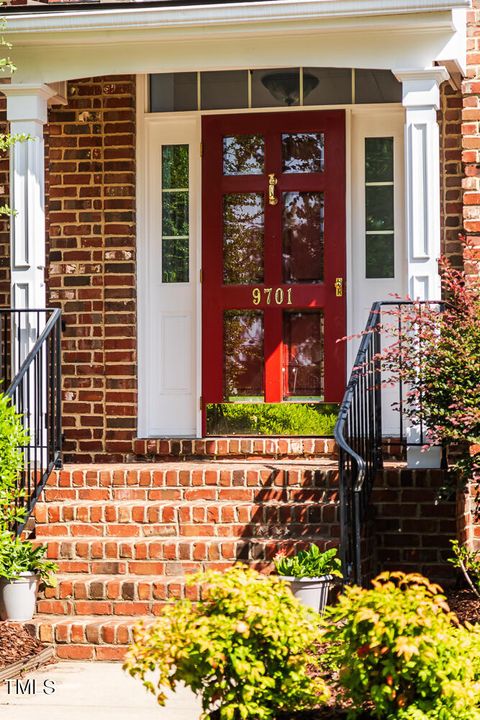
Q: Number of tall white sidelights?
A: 2